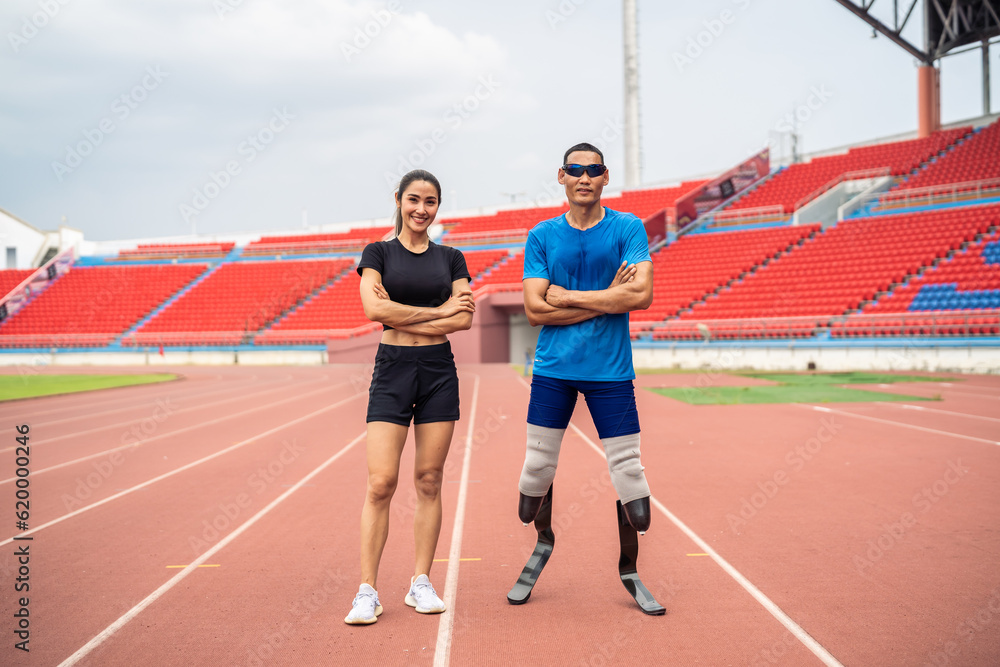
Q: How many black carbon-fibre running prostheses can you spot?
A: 2